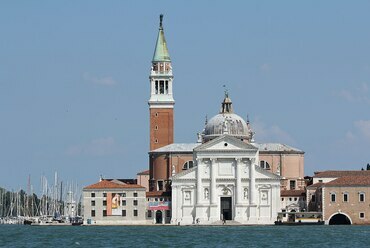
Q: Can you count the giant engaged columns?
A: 4